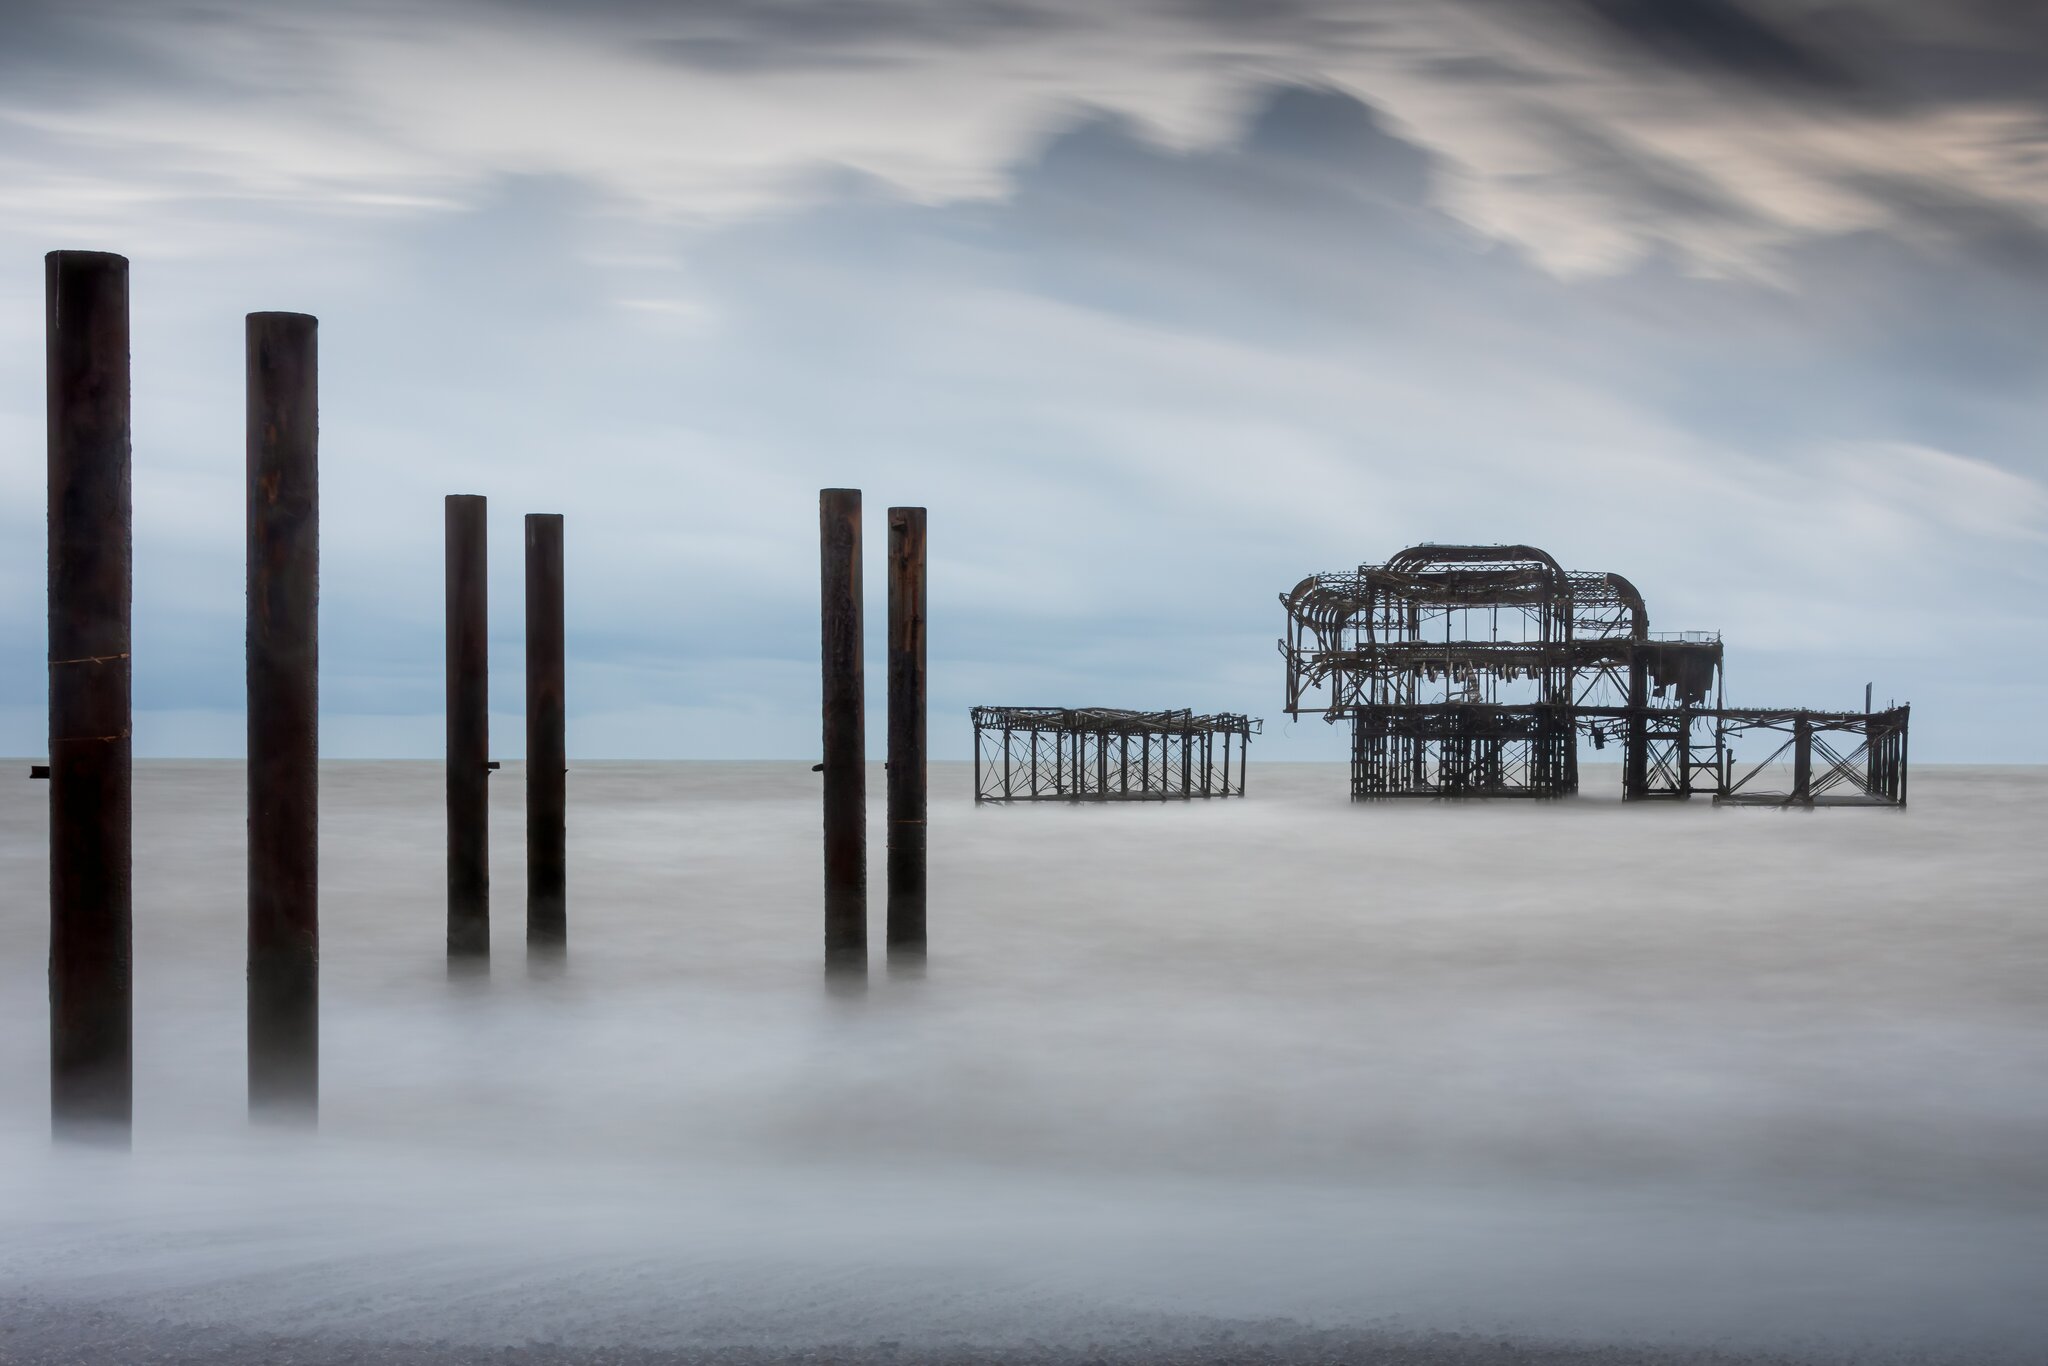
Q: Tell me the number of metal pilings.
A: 6